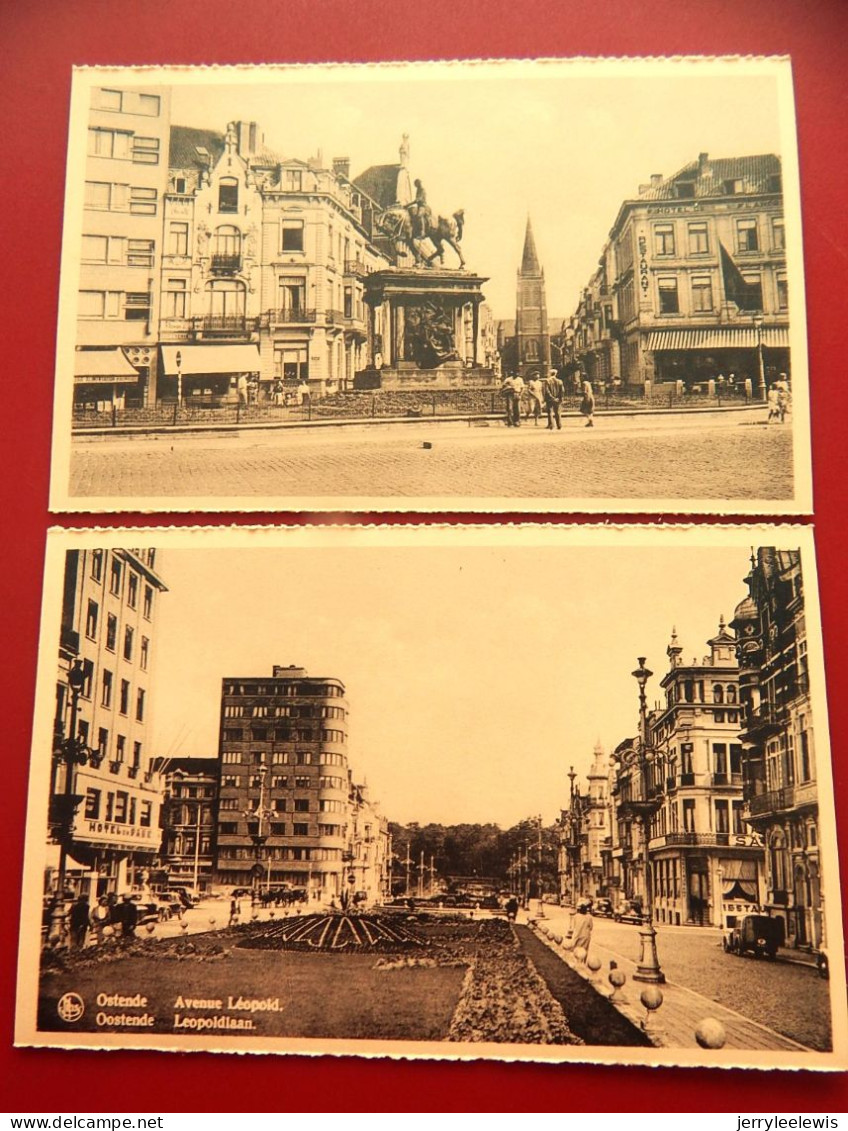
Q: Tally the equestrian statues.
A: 1